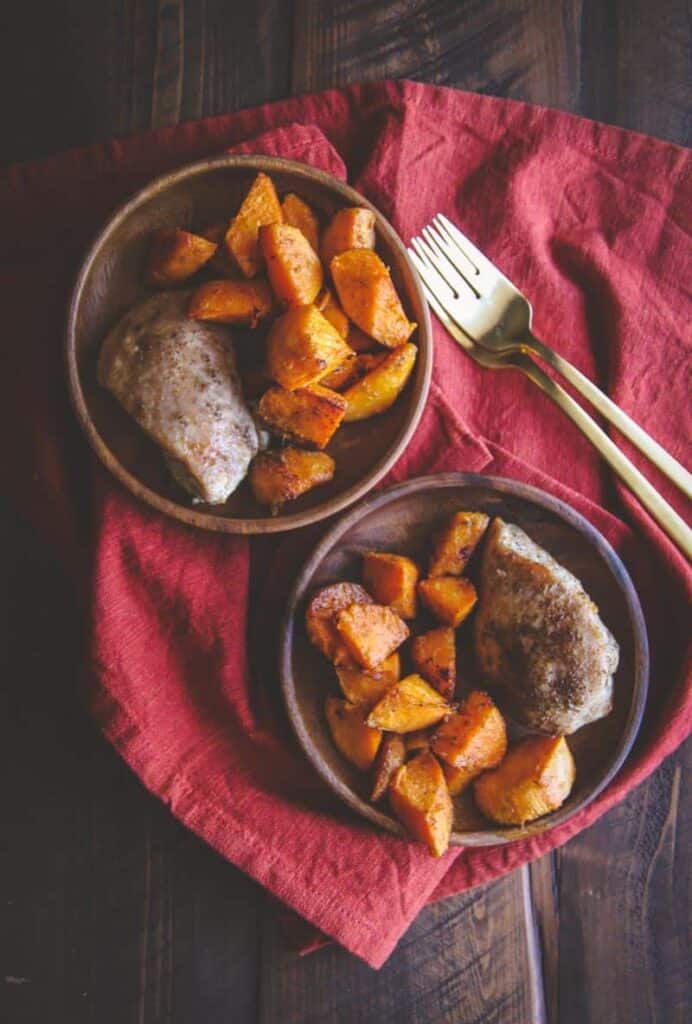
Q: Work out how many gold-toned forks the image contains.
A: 2